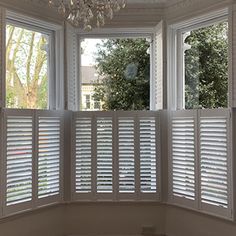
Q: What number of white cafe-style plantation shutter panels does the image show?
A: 8